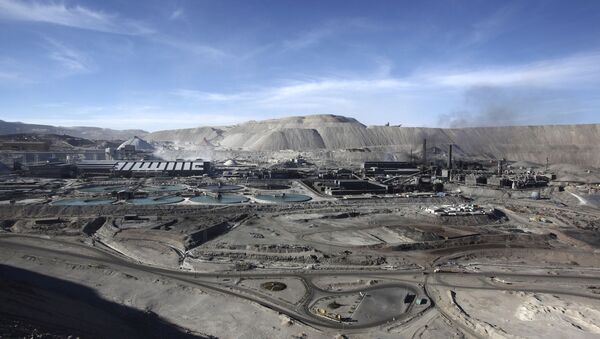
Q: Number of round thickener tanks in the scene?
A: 8